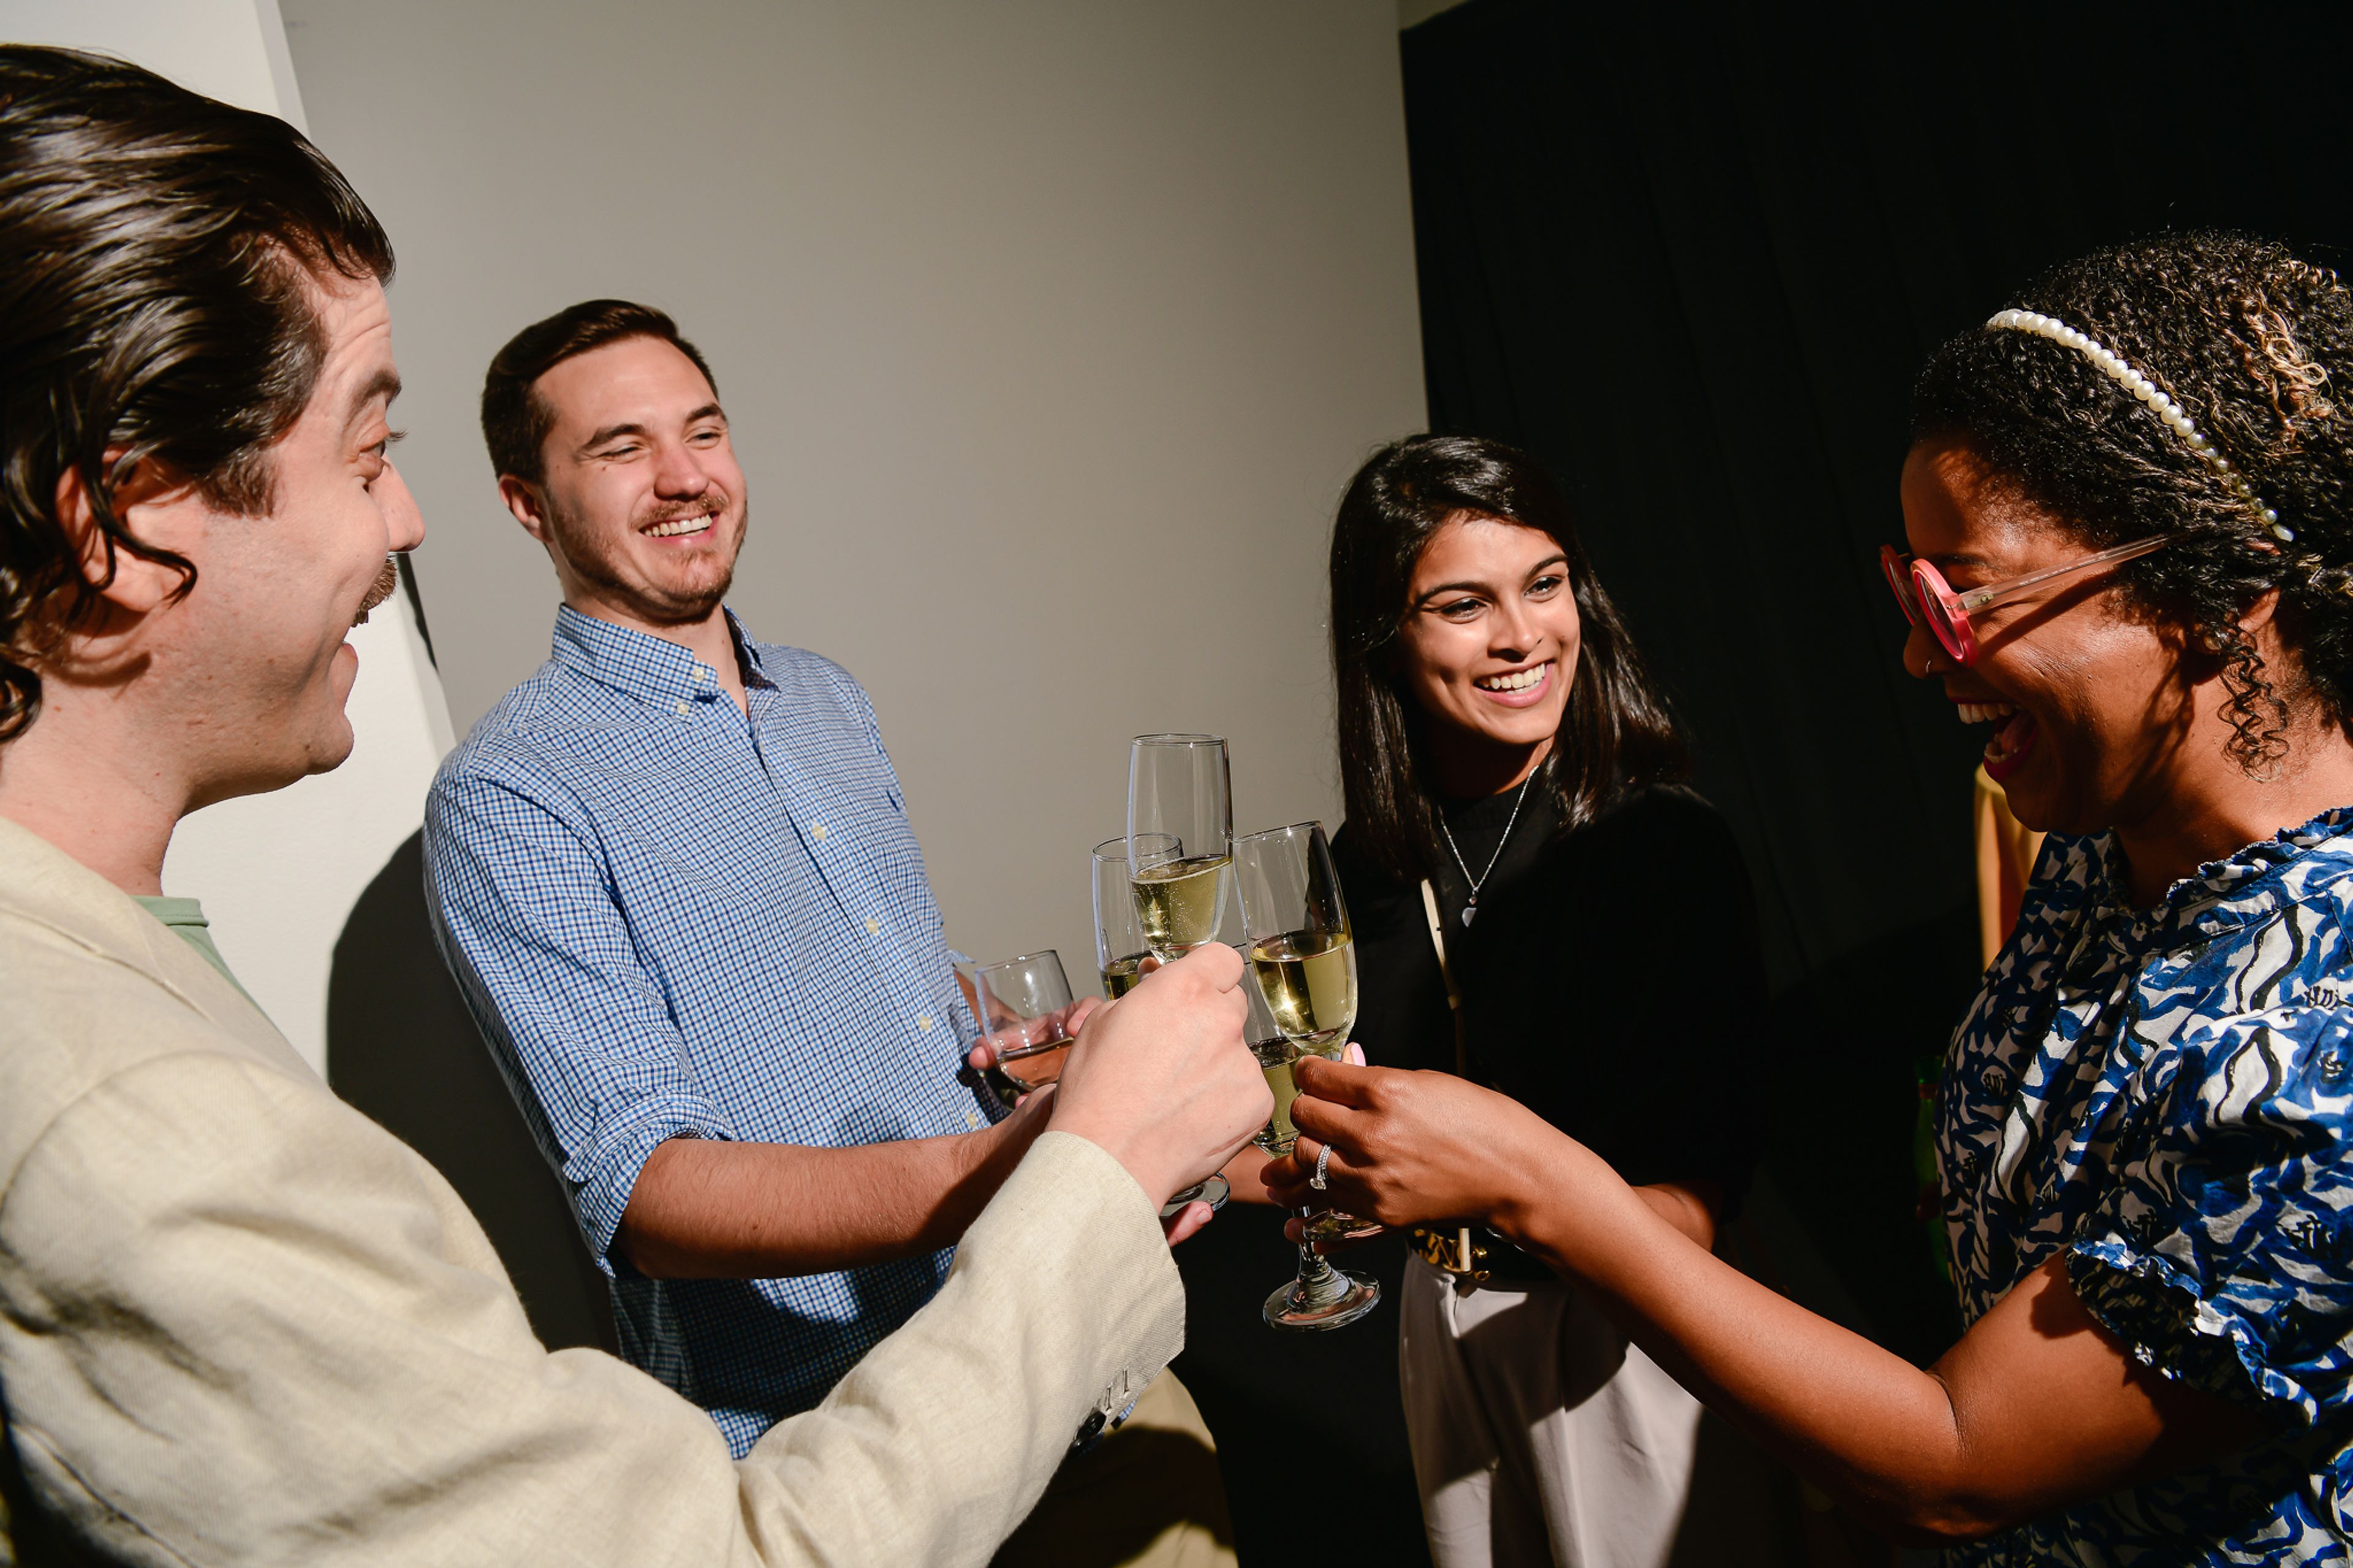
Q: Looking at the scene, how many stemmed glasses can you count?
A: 4